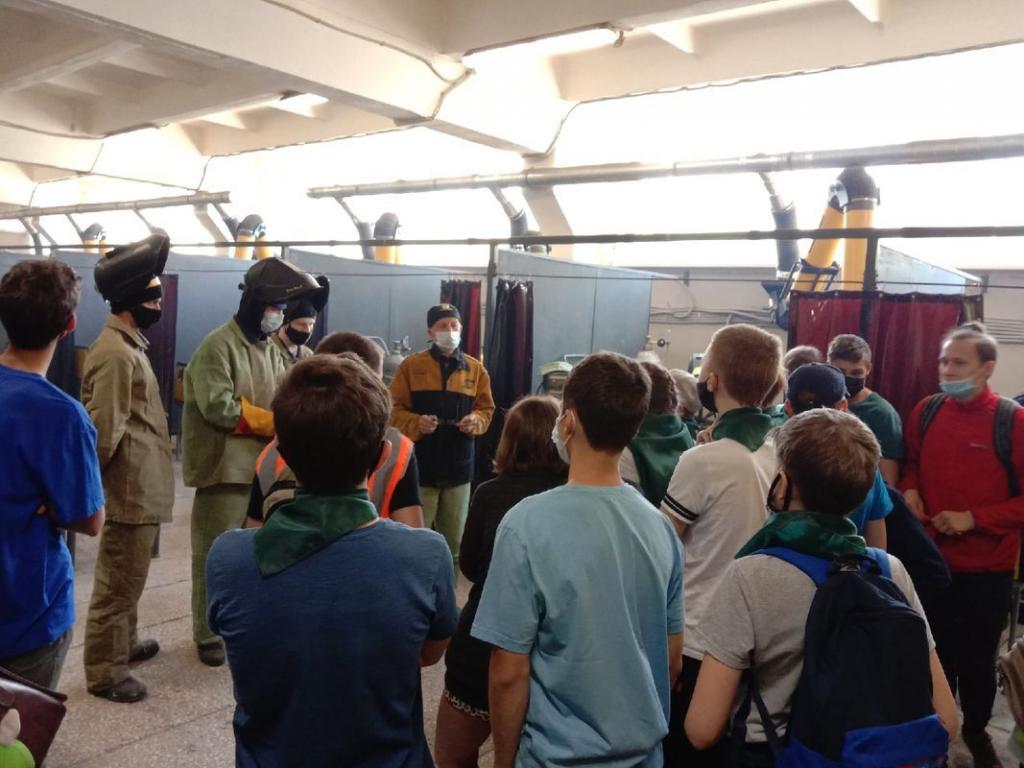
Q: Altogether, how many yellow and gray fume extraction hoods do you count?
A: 4